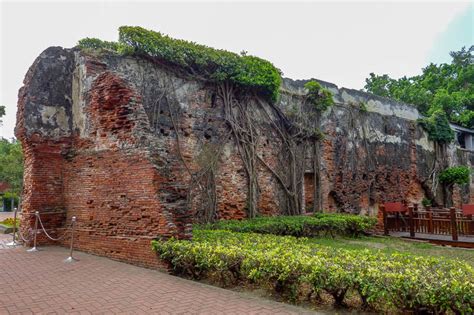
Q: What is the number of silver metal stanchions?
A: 3